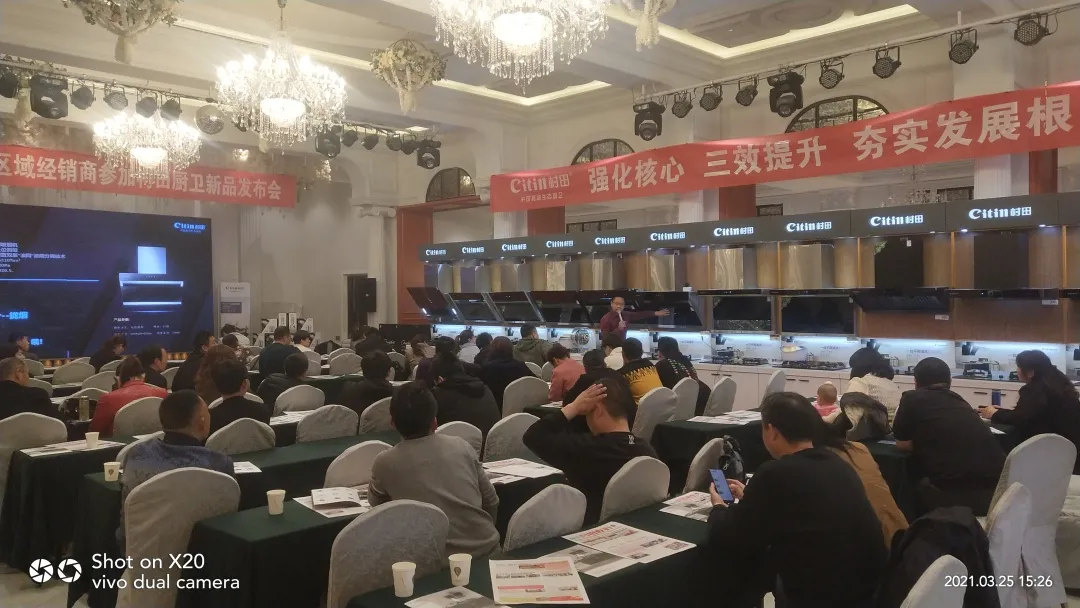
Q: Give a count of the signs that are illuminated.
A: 10